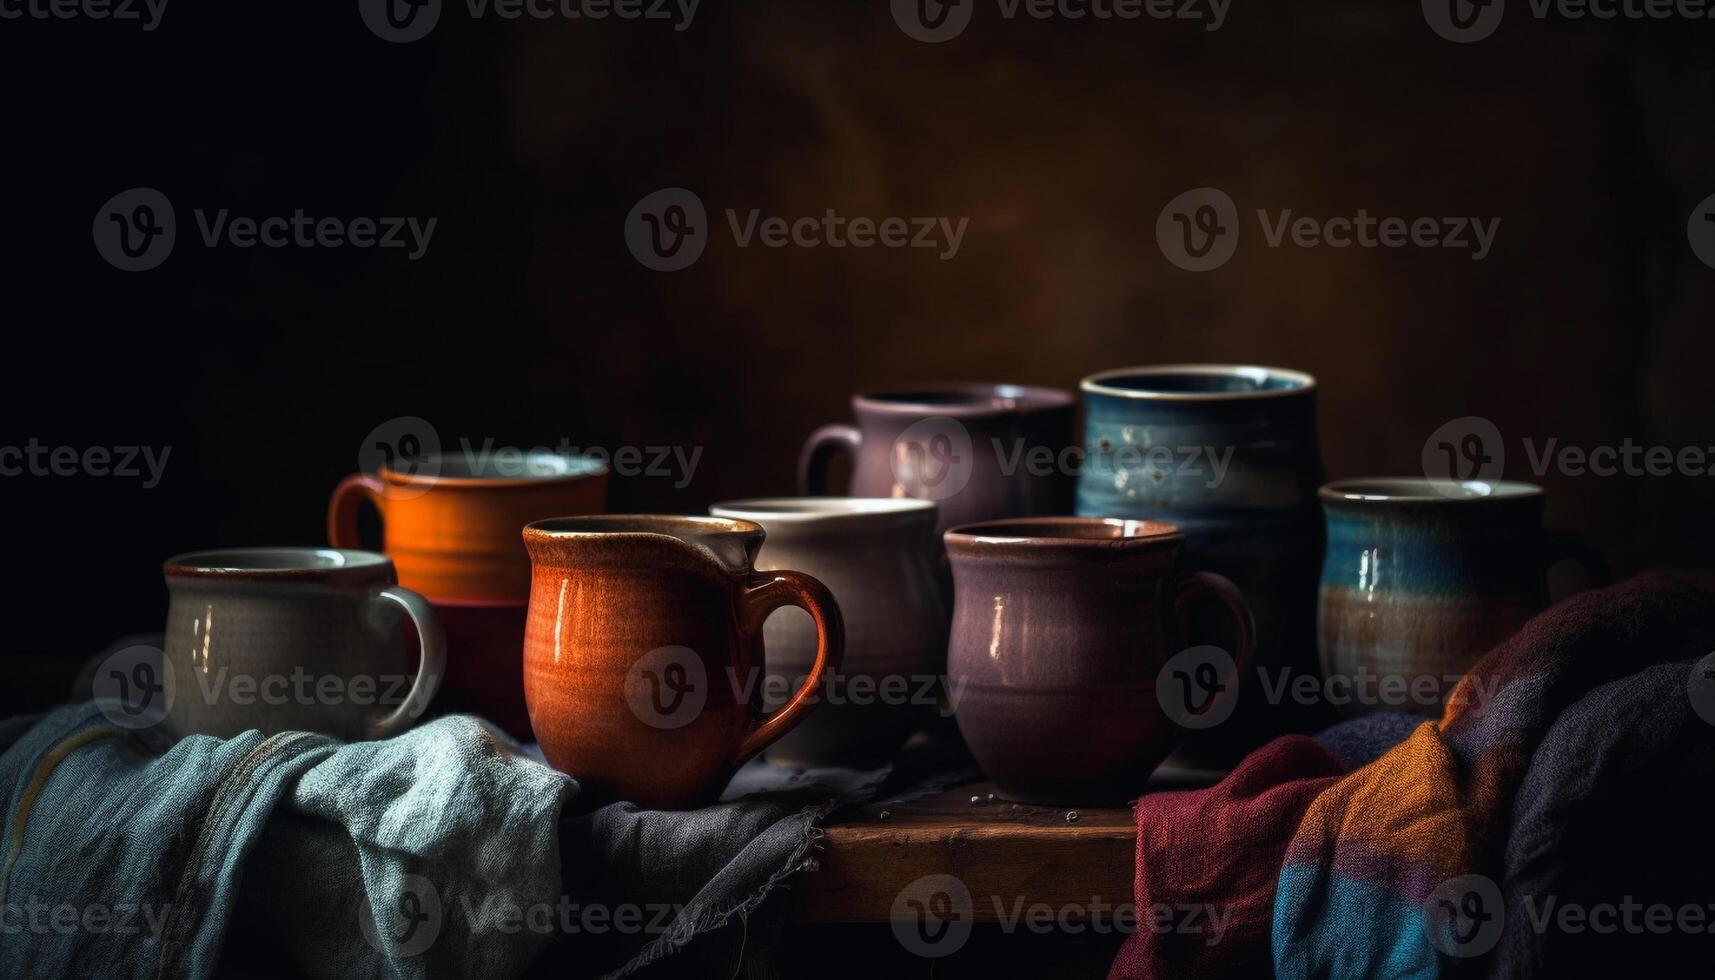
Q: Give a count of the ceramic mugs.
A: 8